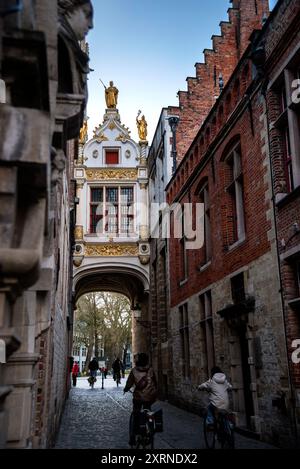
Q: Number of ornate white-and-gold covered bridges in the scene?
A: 1